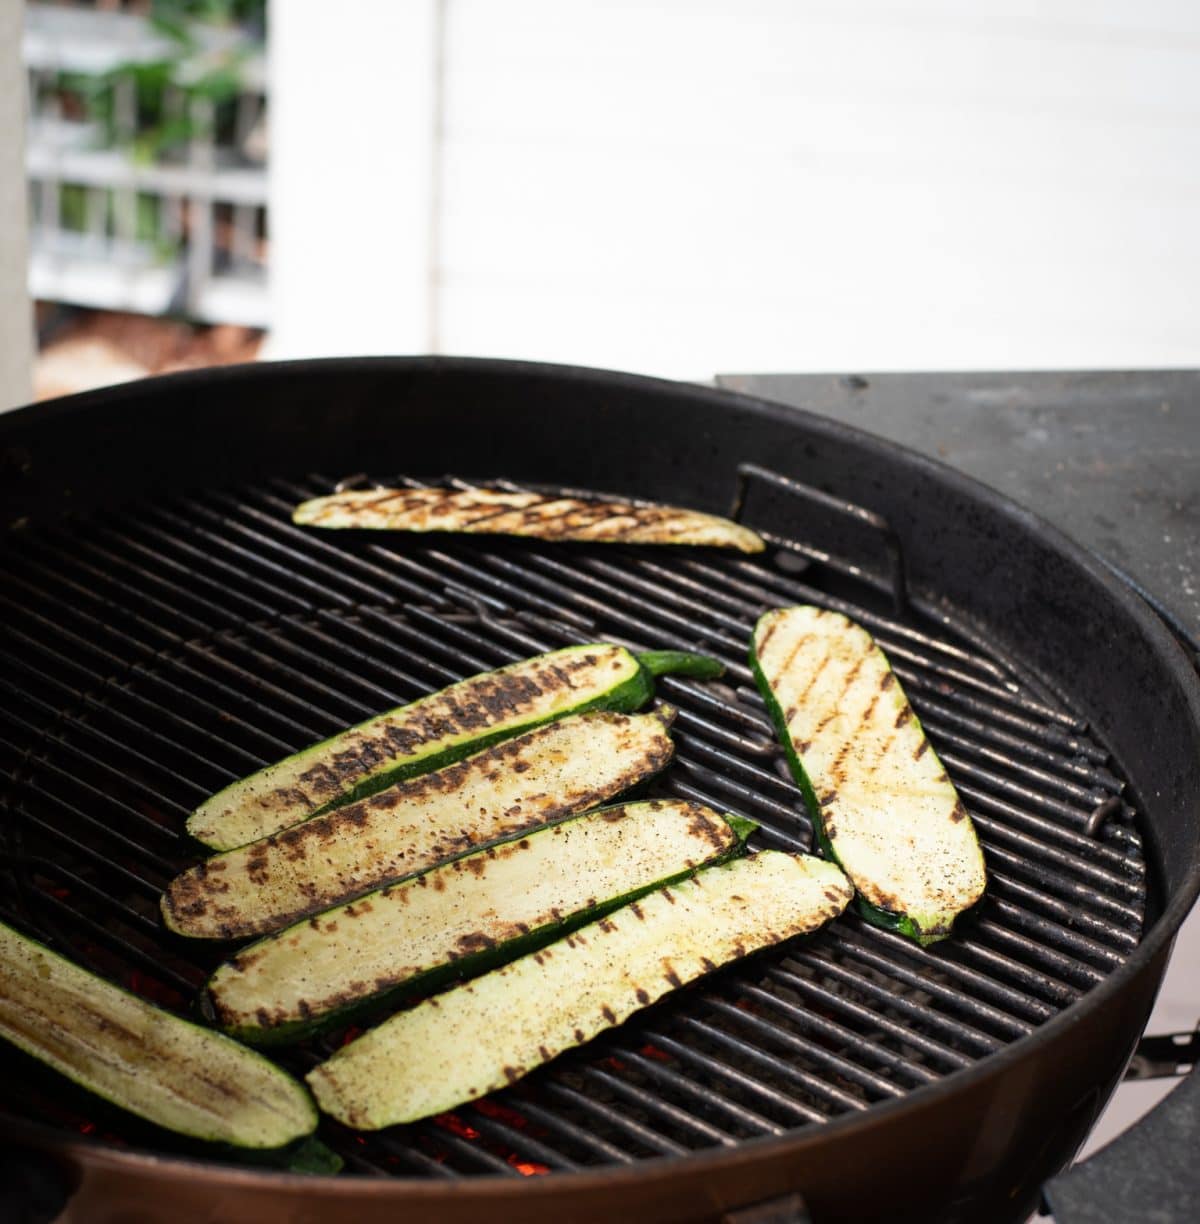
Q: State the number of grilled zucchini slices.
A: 7